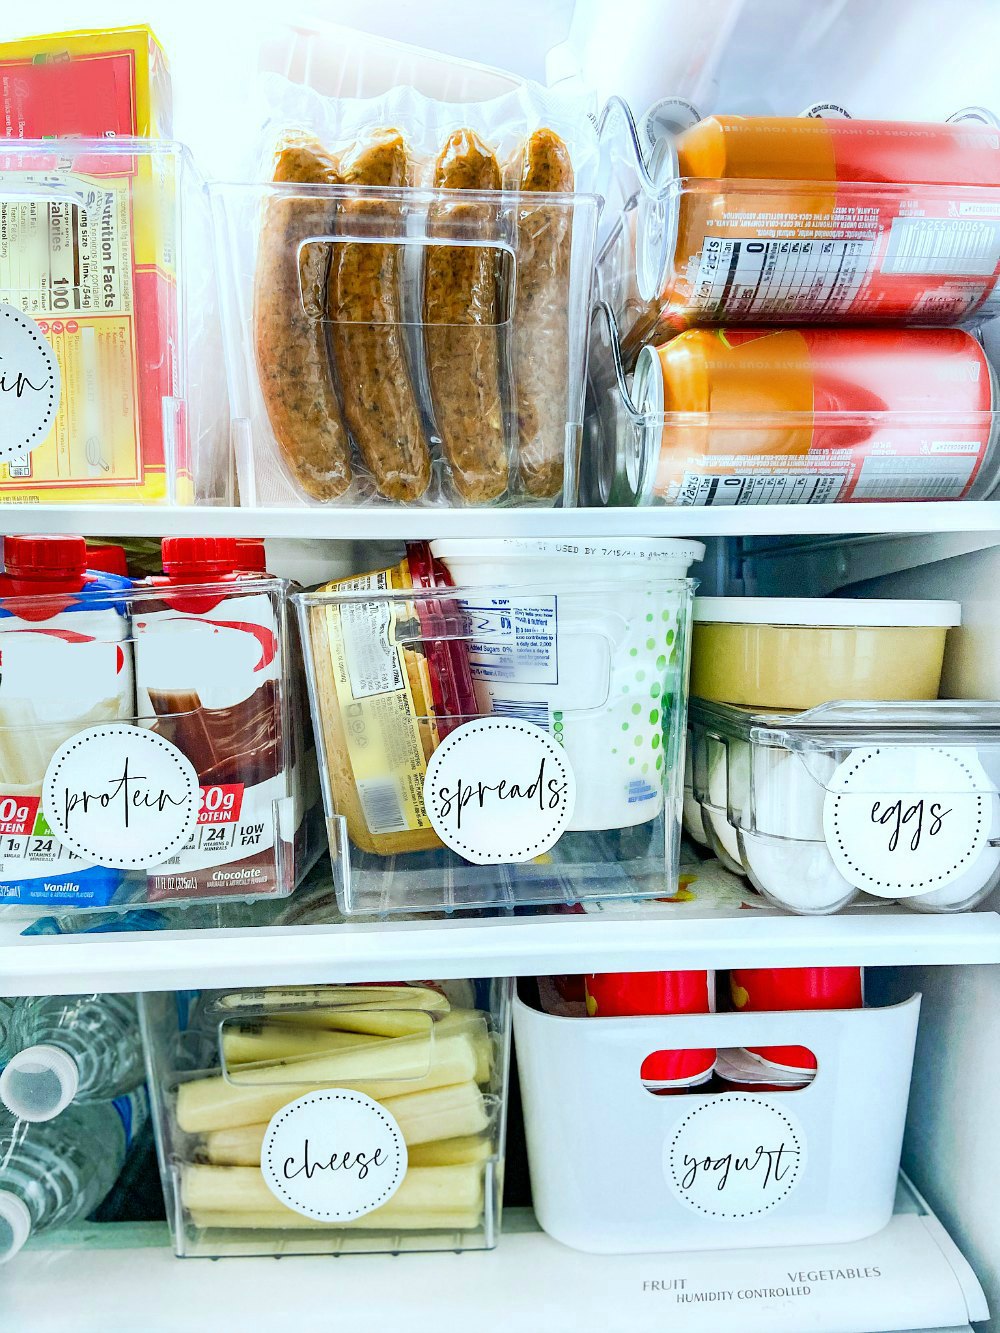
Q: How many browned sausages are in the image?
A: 4